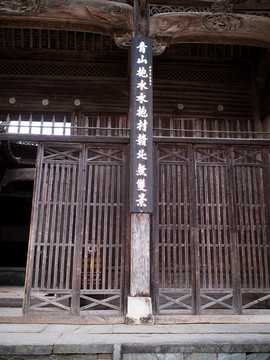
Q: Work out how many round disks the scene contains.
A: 5